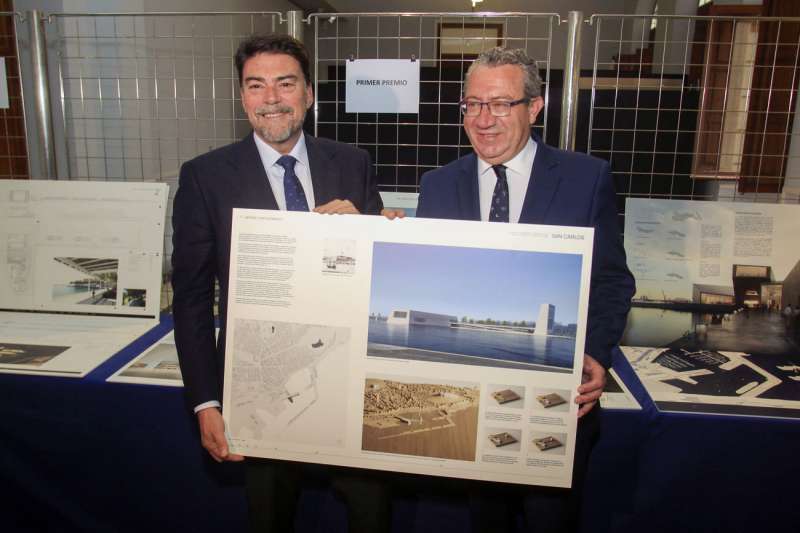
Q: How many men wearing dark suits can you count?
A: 2